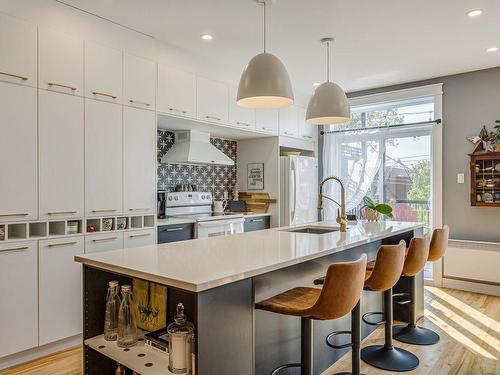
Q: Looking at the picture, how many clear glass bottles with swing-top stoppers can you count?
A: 2